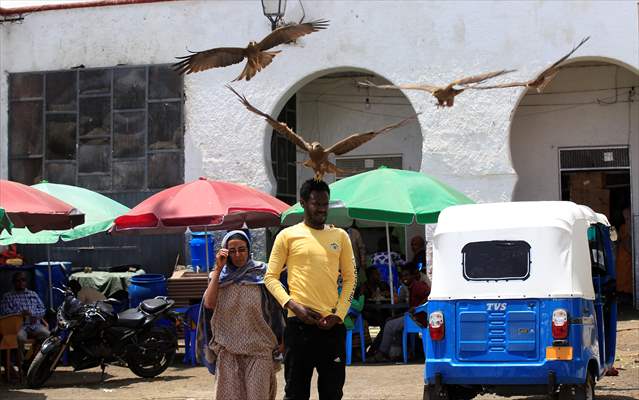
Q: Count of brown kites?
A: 4